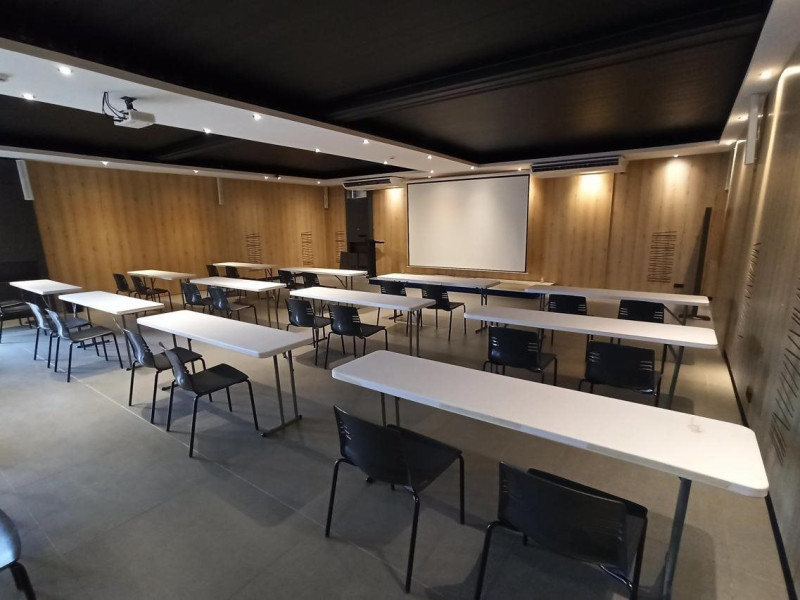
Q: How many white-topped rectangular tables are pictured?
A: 12